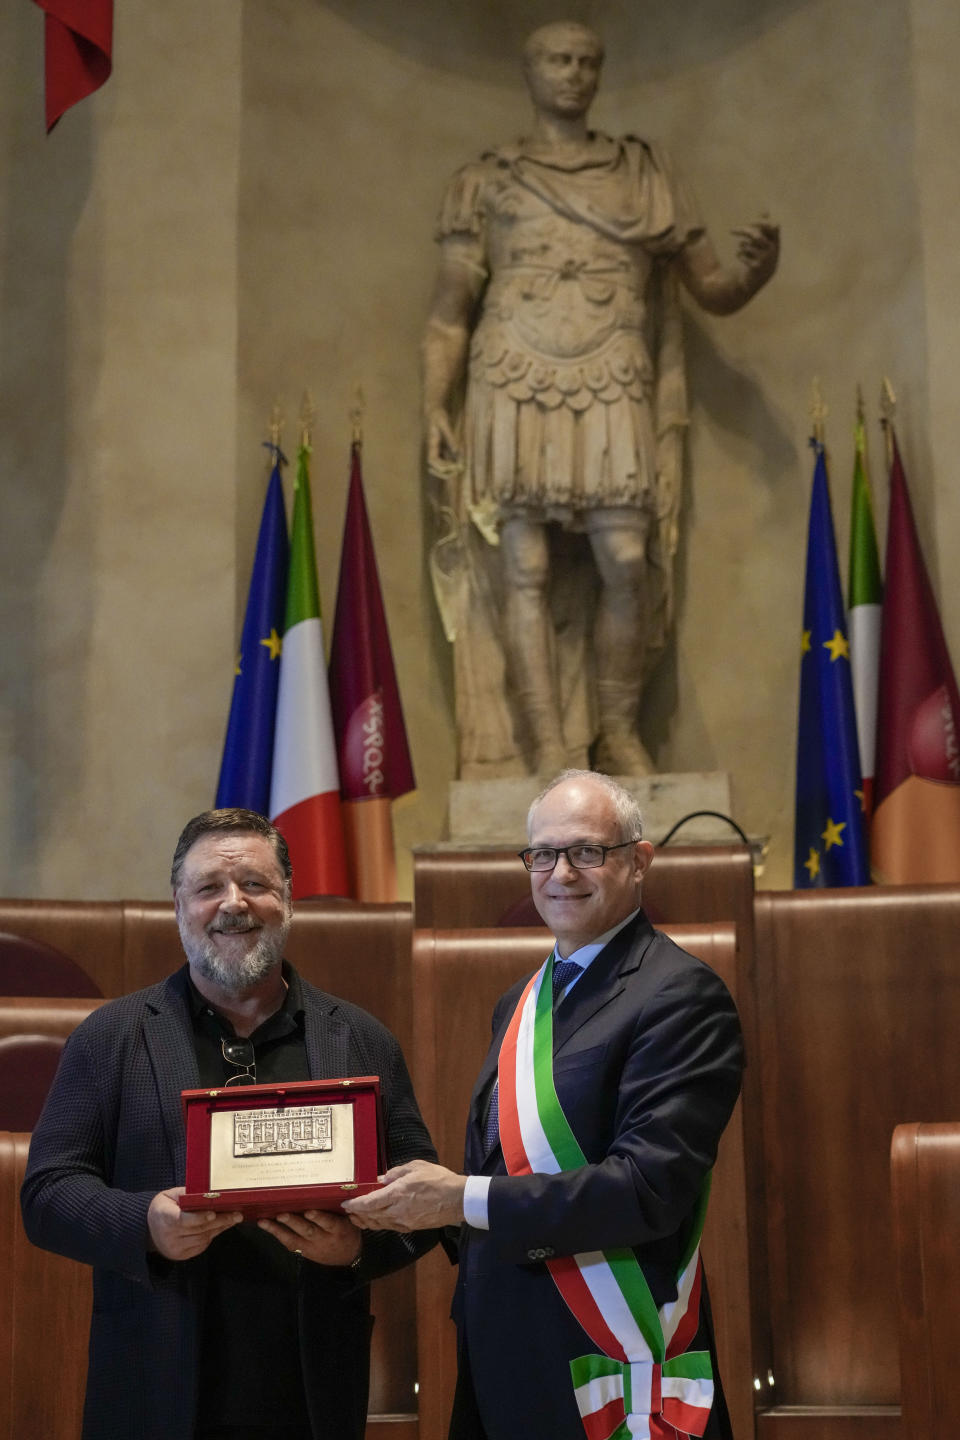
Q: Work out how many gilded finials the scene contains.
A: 6